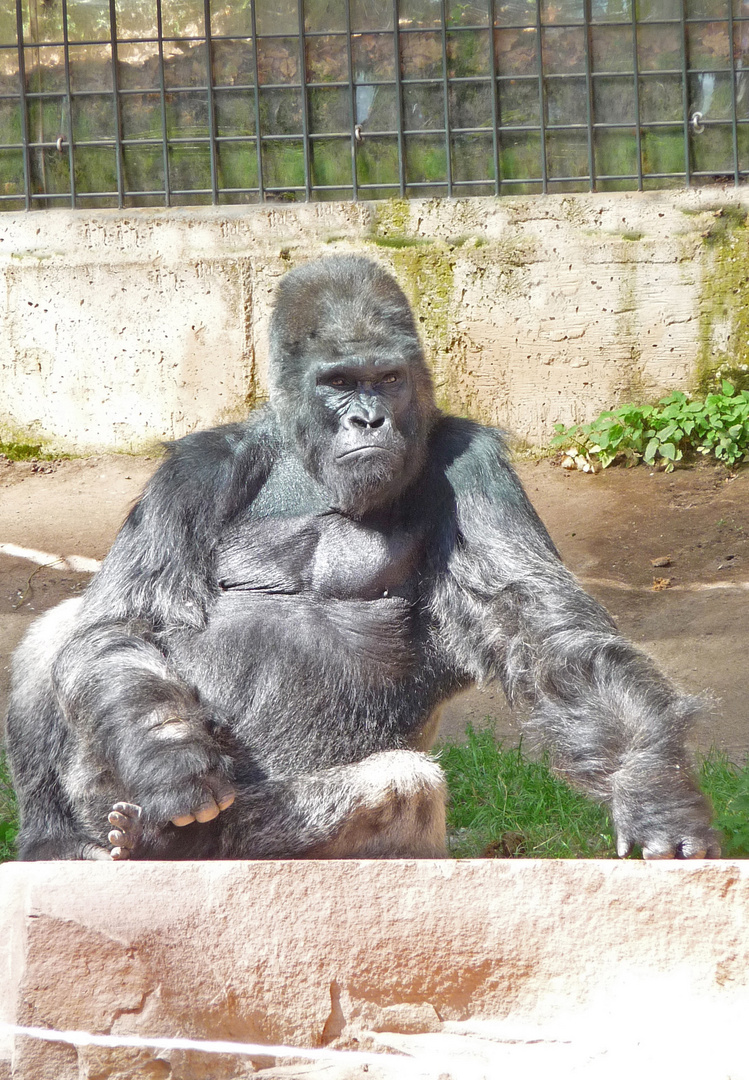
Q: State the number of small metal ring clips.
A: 3